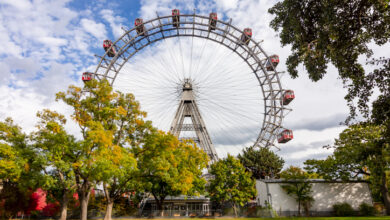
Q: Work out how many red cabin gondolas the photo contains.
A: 9